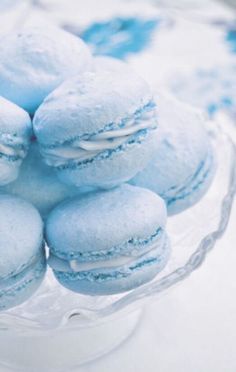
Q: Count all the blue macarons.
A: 7